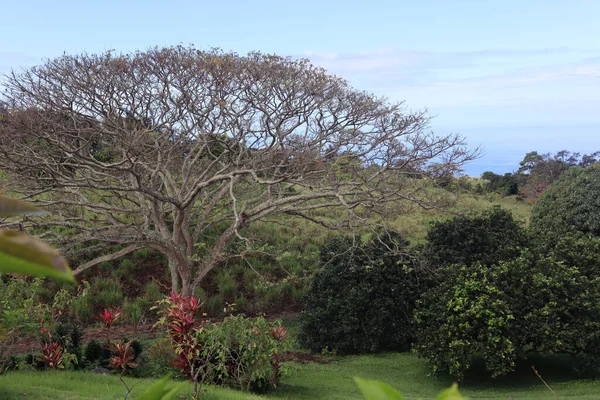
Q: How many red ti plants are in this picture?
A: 5